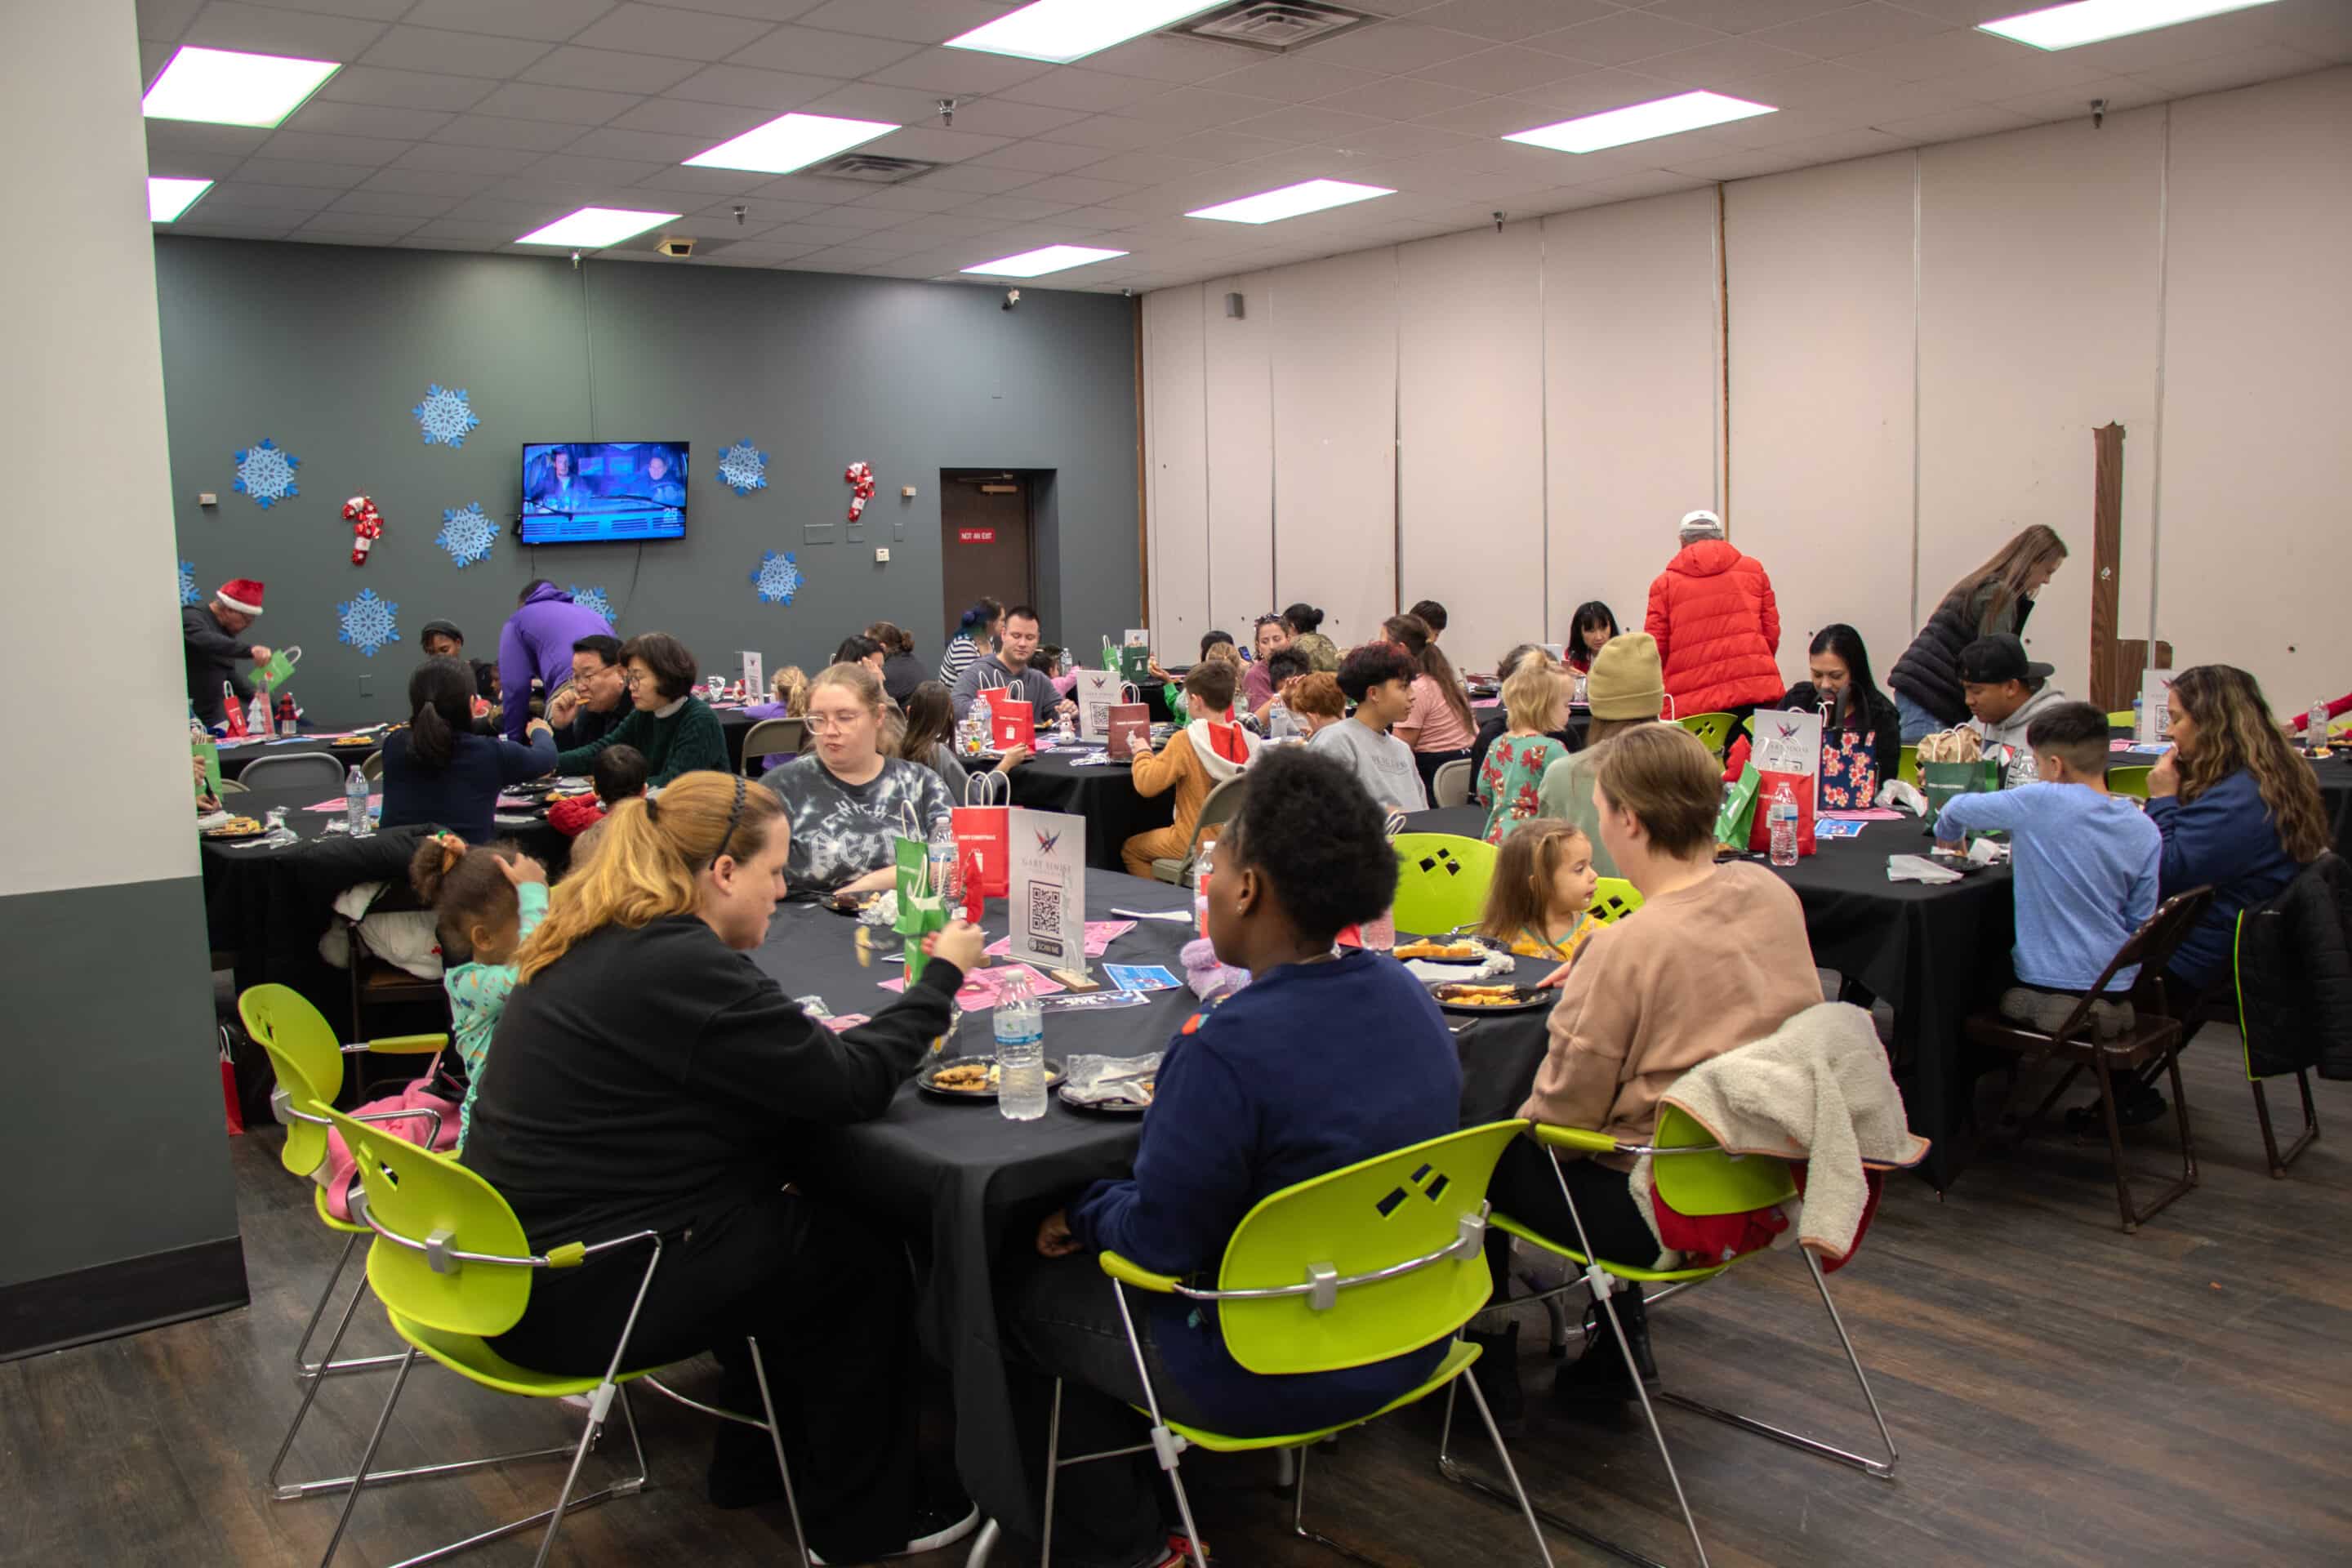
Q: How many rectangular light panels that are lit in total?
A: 9